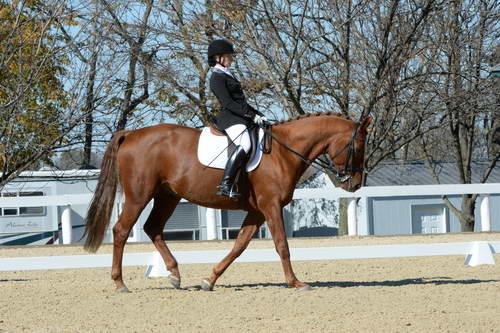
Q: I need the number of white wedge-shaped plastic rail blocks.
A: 2